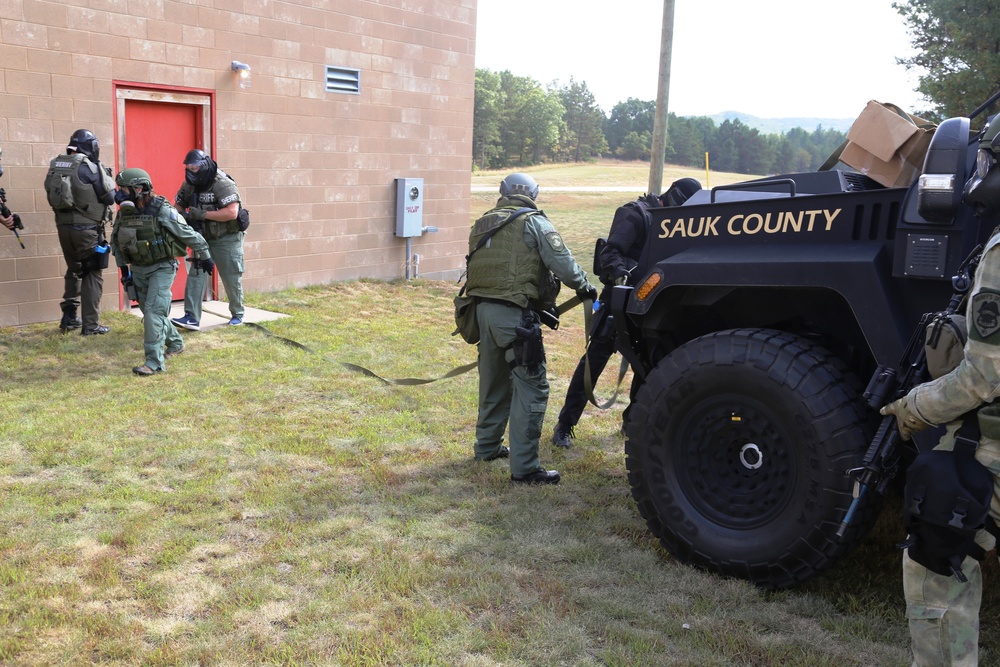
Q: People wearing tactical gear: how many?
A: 7